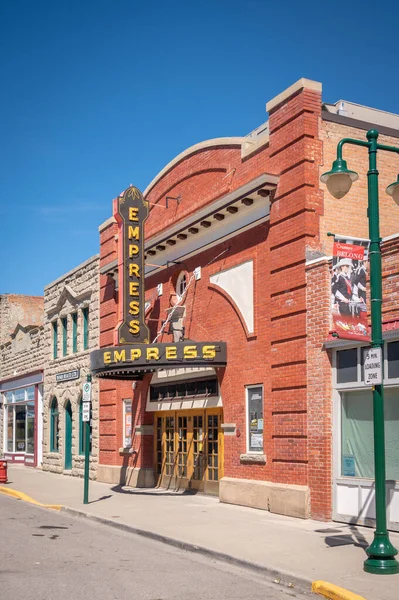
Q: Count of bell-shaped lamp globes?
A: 2